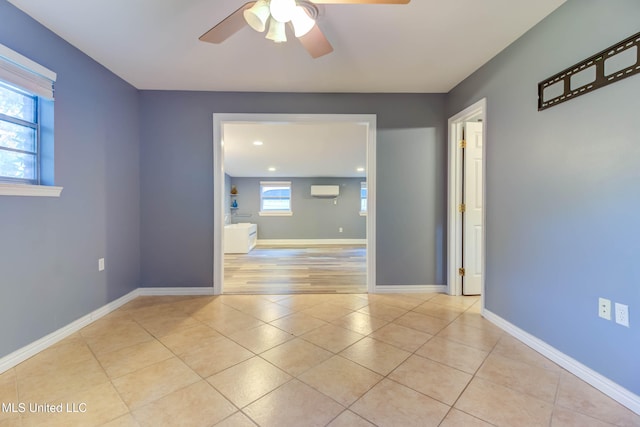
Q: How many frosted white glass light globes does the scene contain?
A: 4